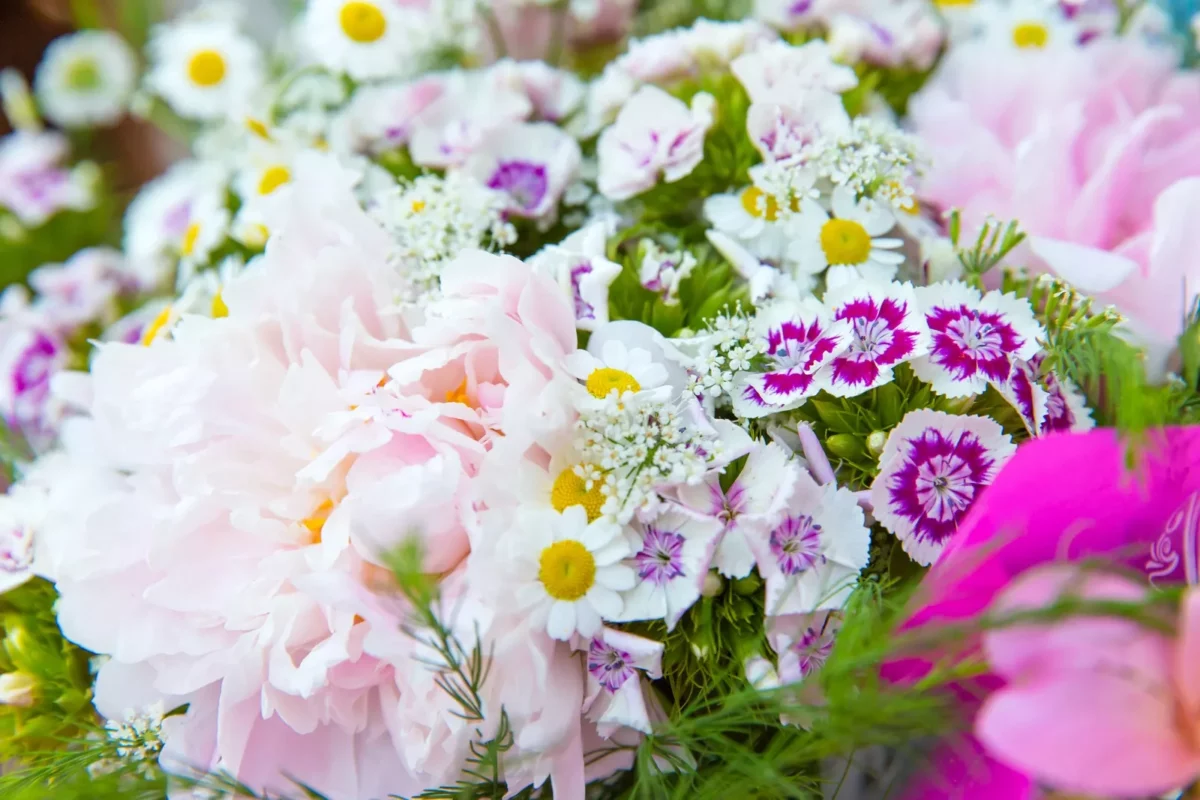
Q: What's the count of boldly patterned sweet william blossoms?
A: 5